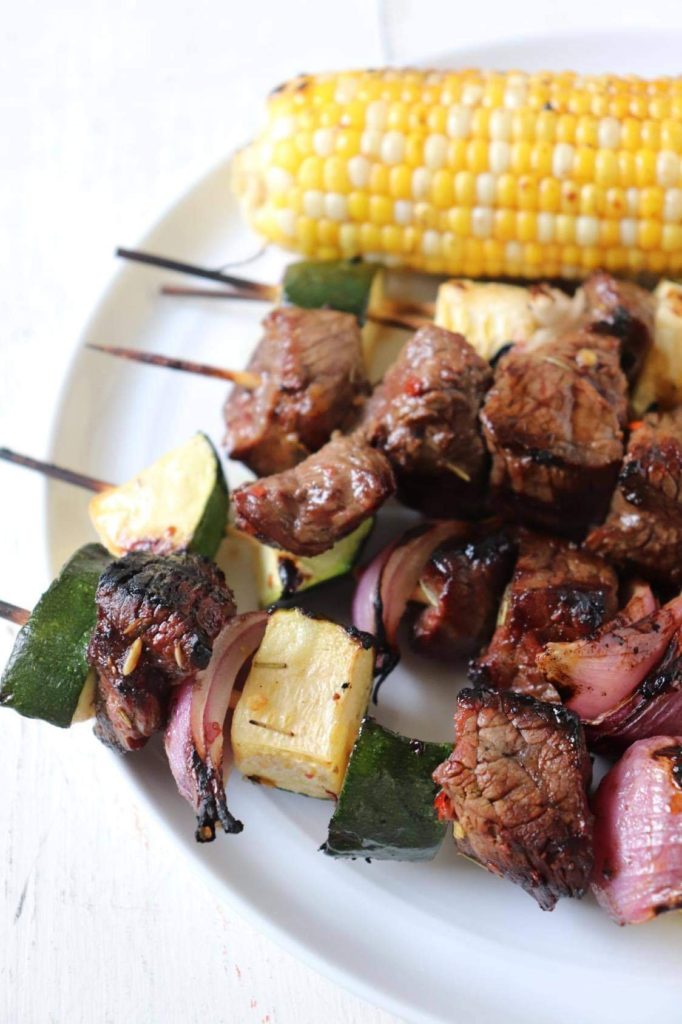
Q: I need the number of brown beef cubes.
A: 10